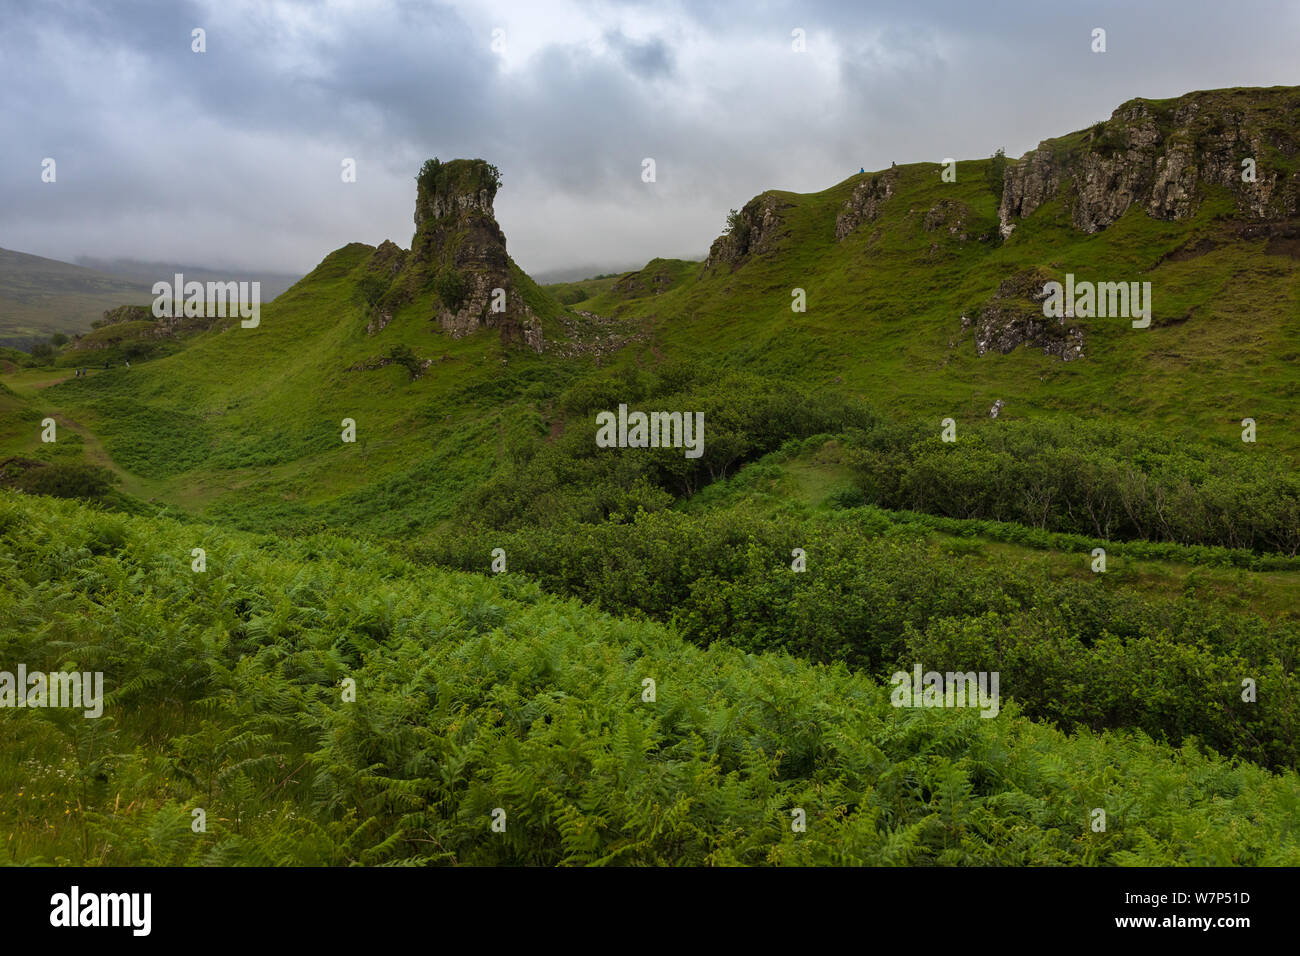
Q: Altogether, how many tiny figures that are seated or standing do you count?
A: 6